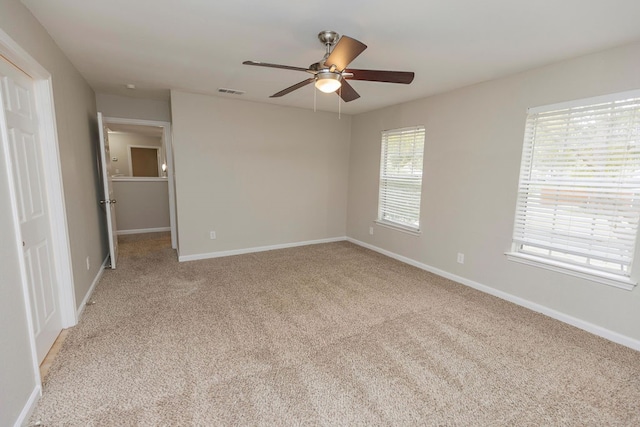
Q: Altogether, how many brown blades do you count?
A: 5